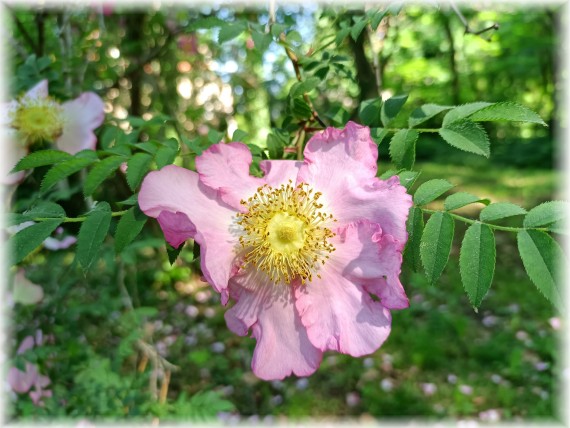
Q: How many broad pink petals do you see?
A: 5